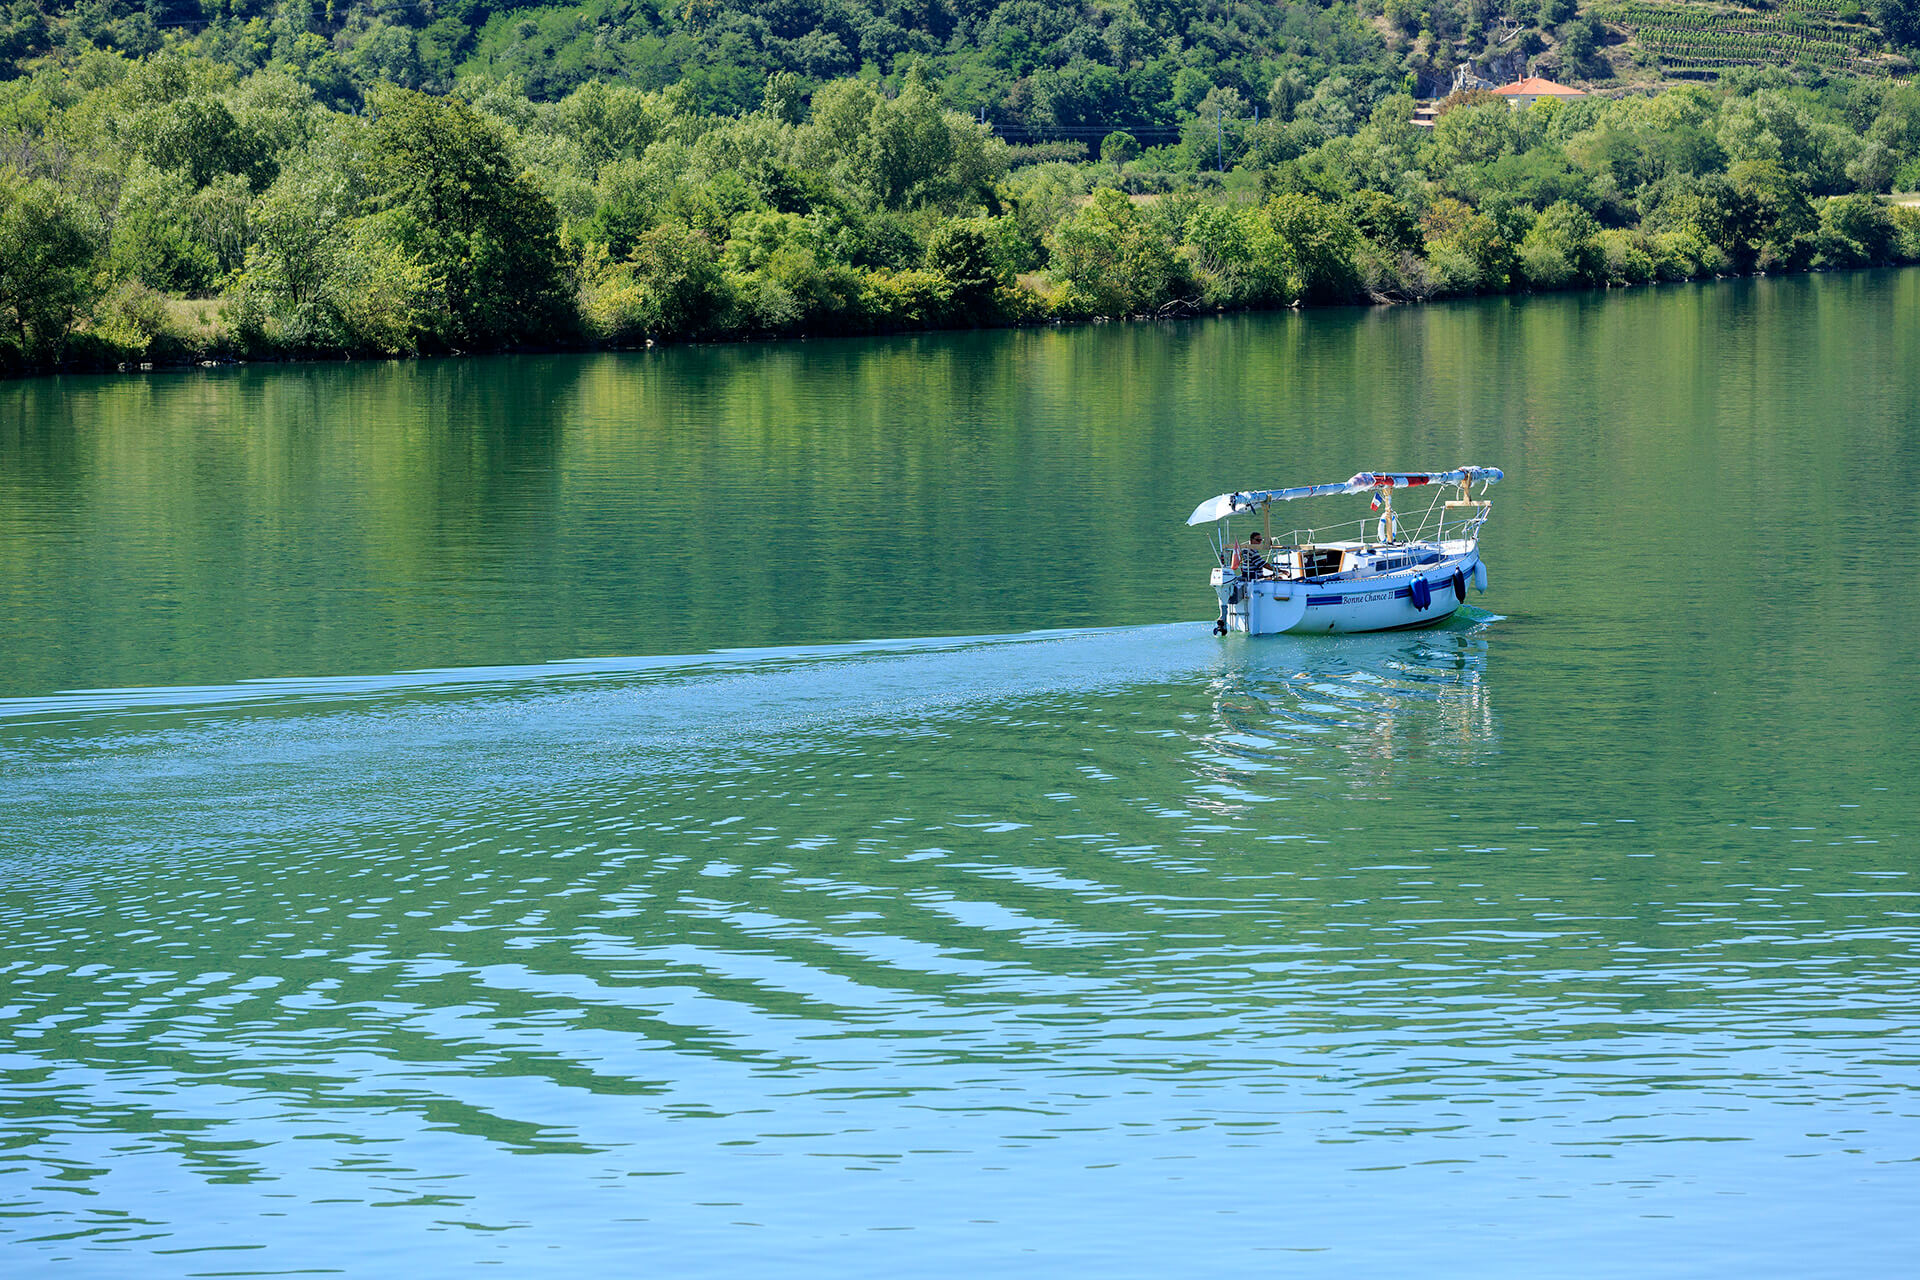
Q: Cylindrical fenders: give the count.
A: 4